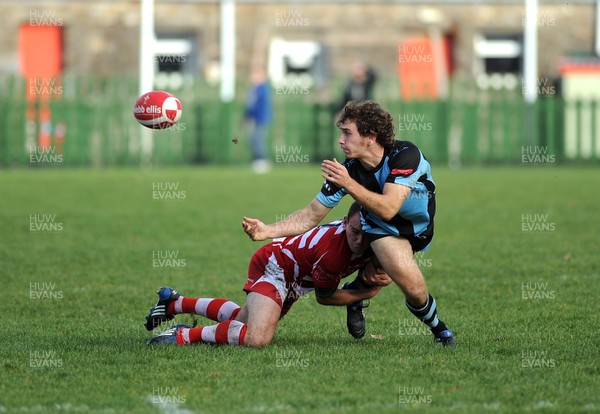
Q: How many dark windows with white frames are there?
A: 3